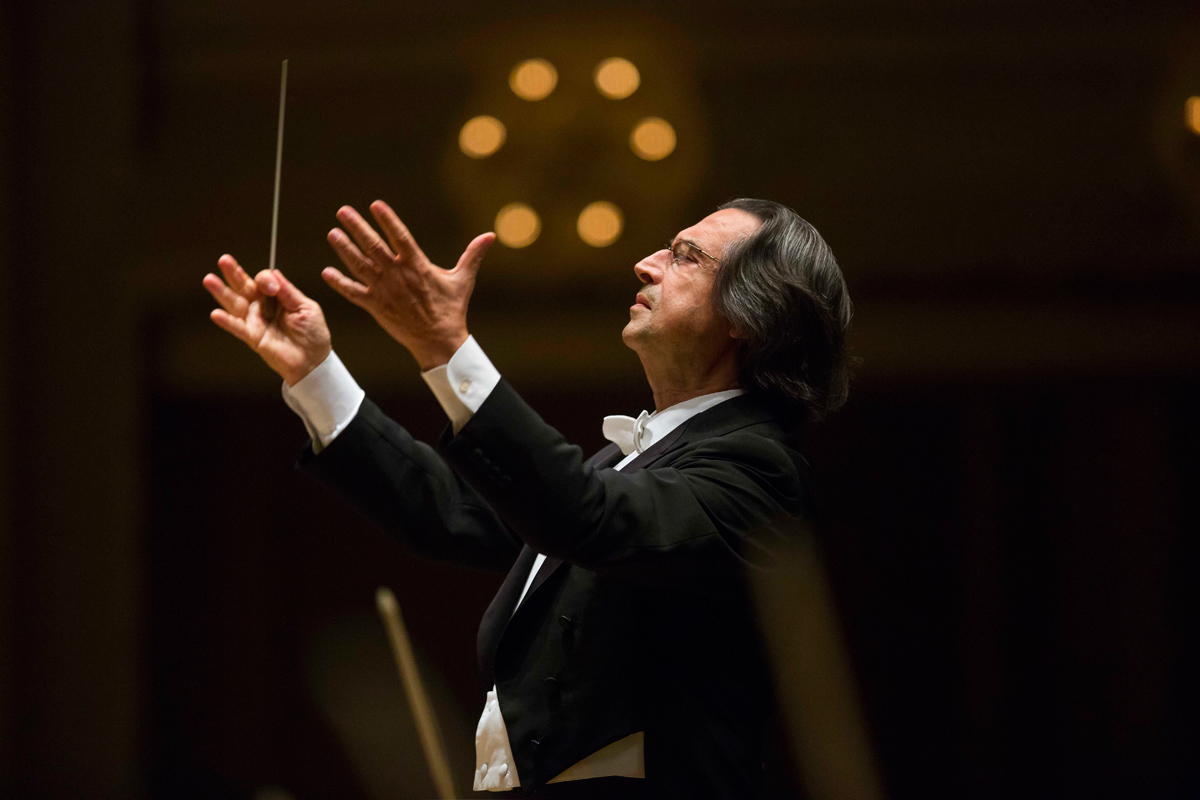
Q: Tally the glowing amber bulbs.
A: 7